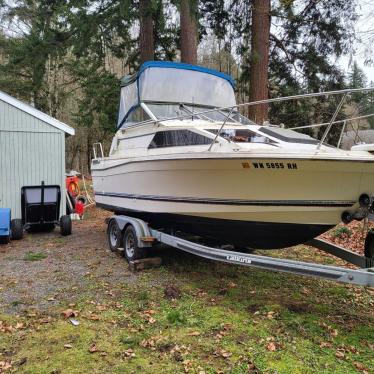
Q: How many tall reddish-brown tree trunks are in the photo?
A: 3